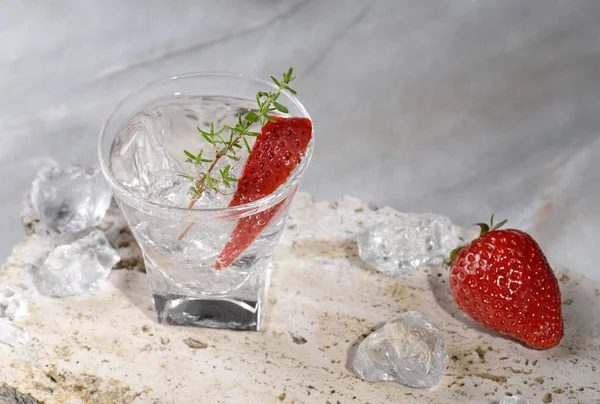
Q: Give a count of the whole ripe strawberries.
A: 1